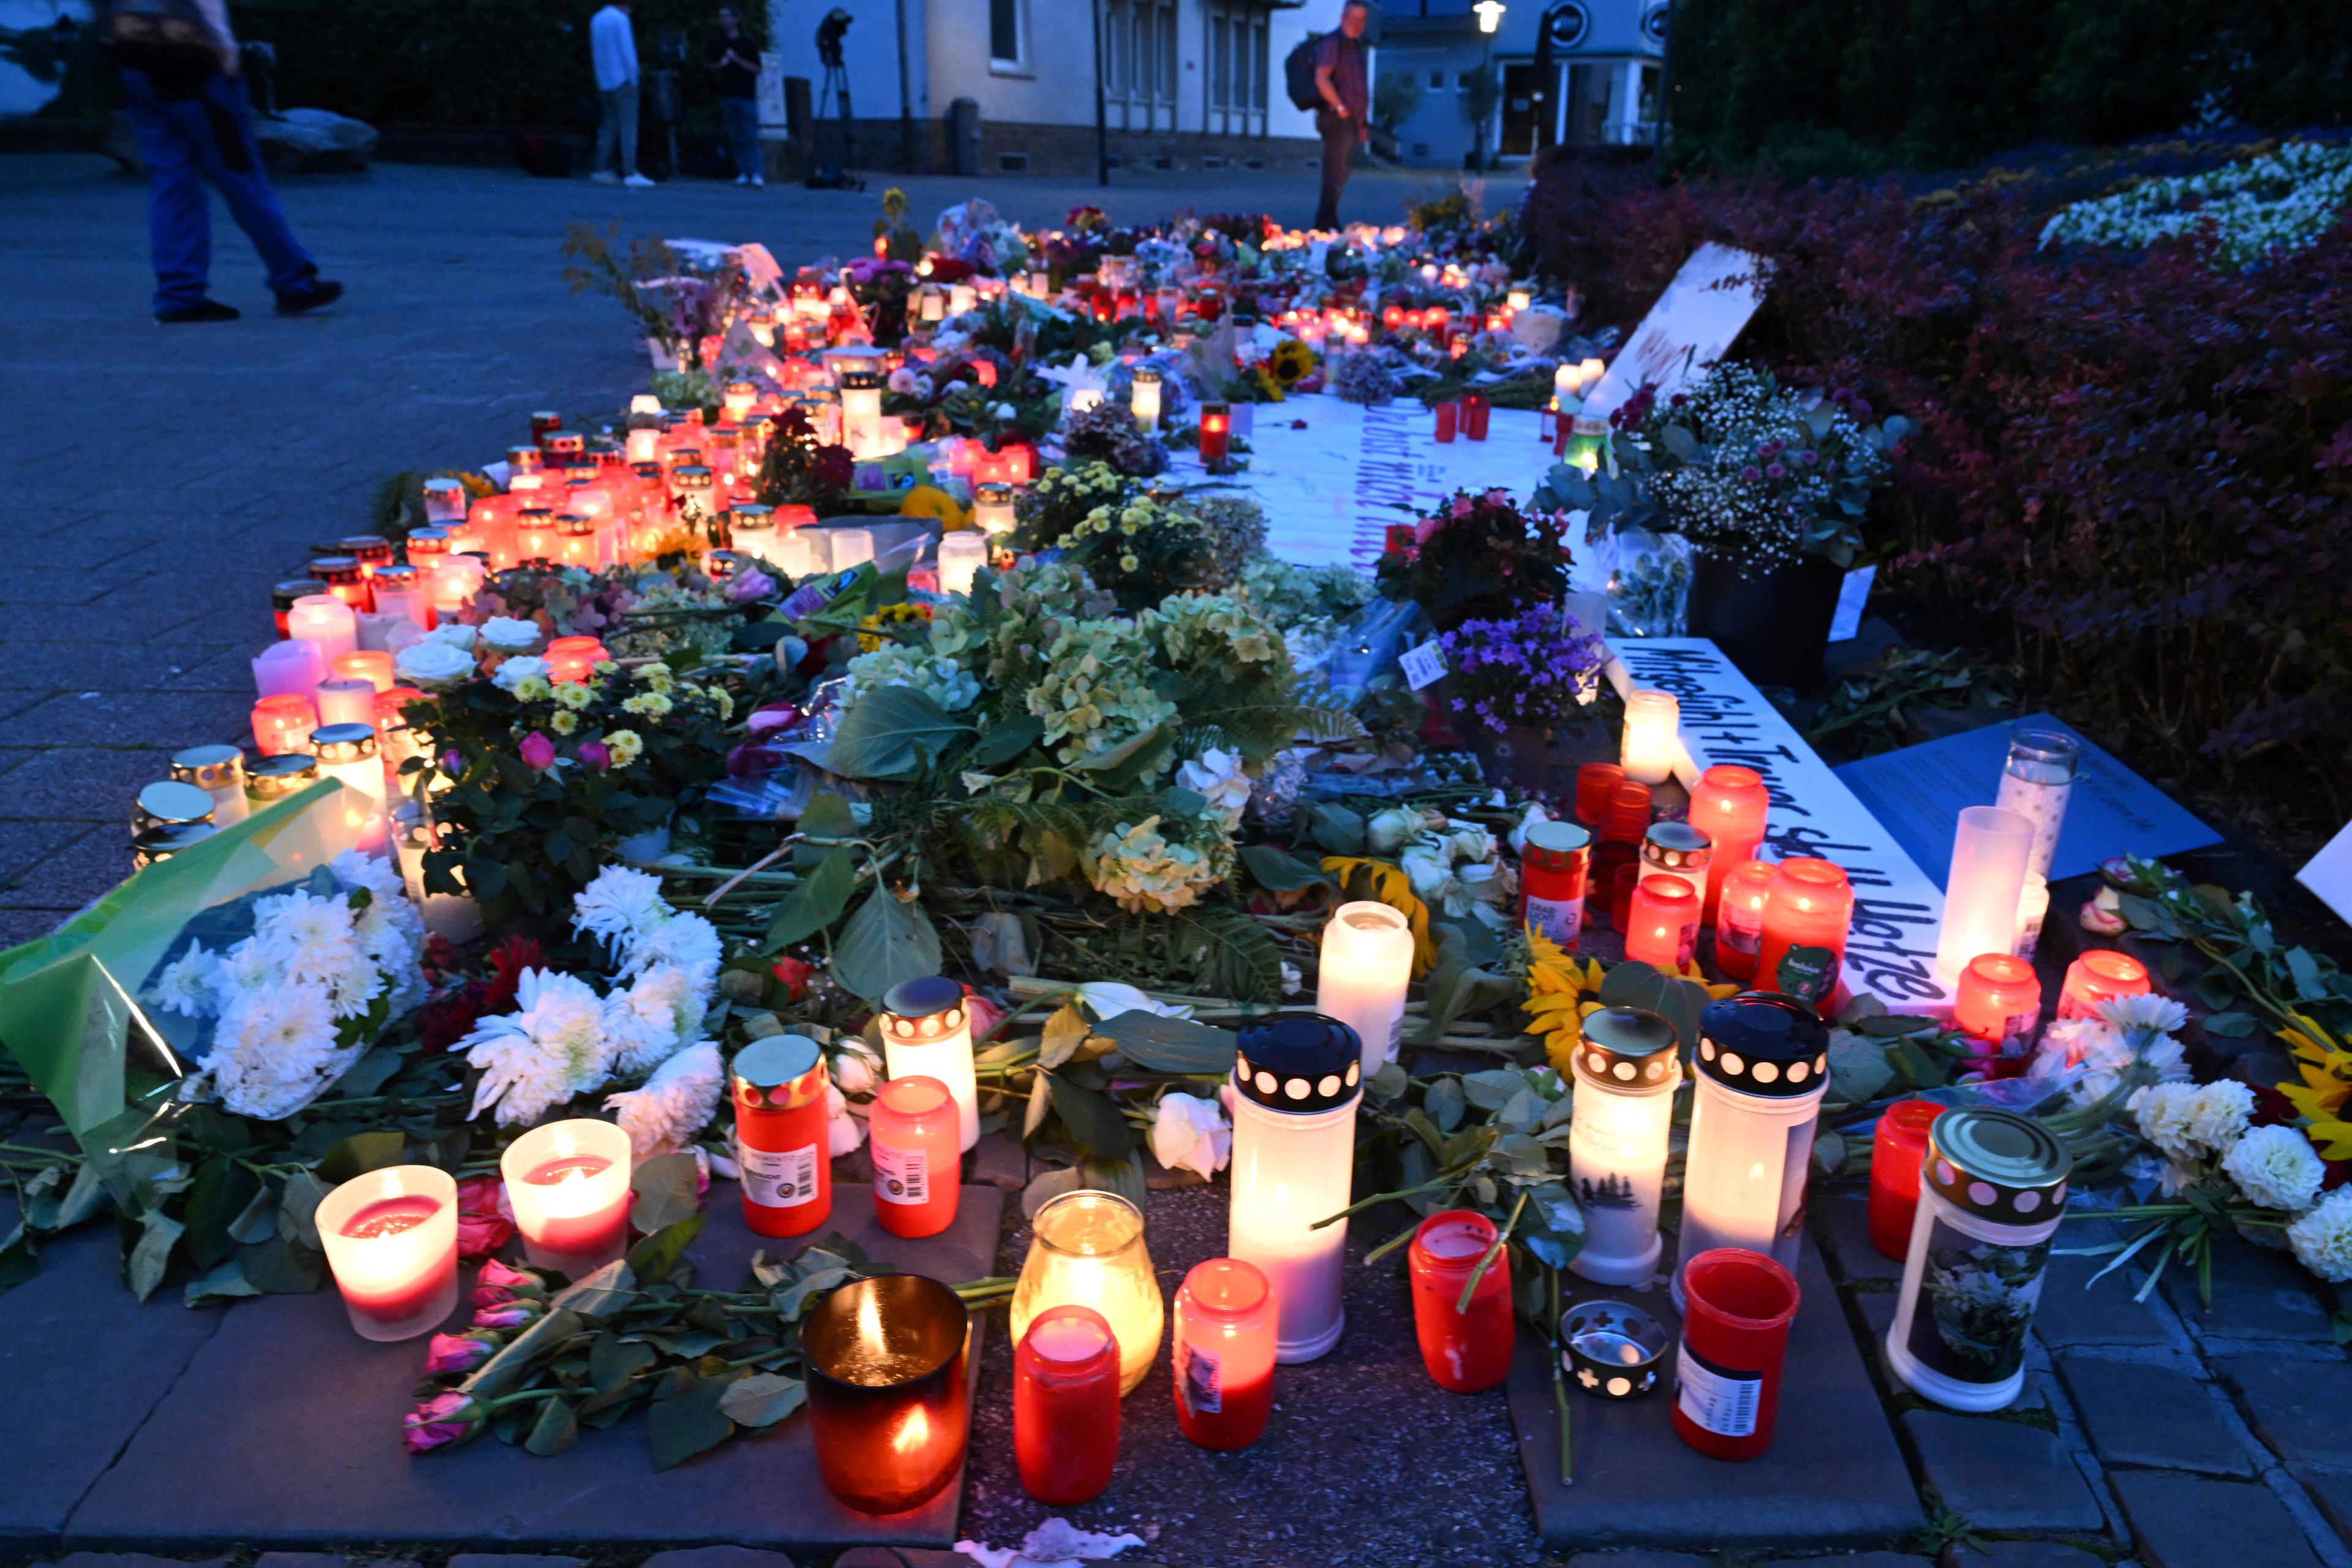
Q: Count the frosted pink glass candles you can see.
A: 2